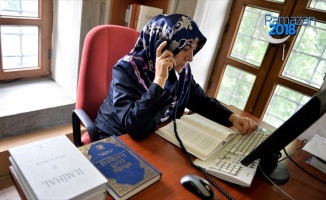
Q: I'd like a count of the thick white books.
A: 2